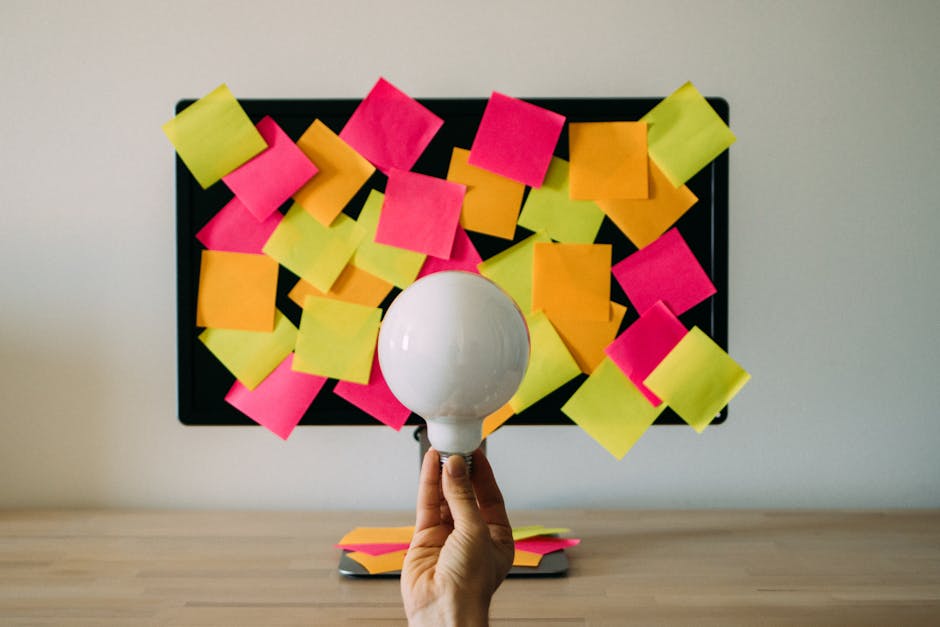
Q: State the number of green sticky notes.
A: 12